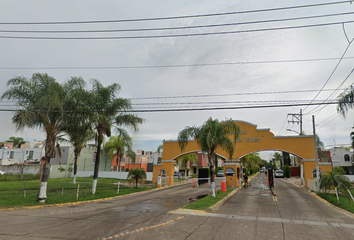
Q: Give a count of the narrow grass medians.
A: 1